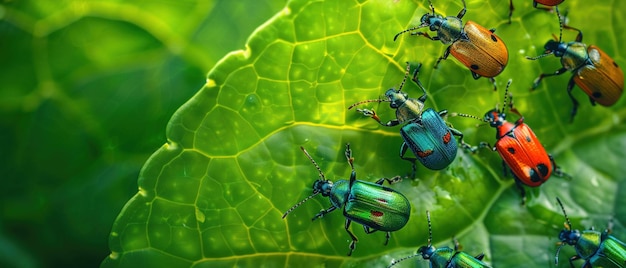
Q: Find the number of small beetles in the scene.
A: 8